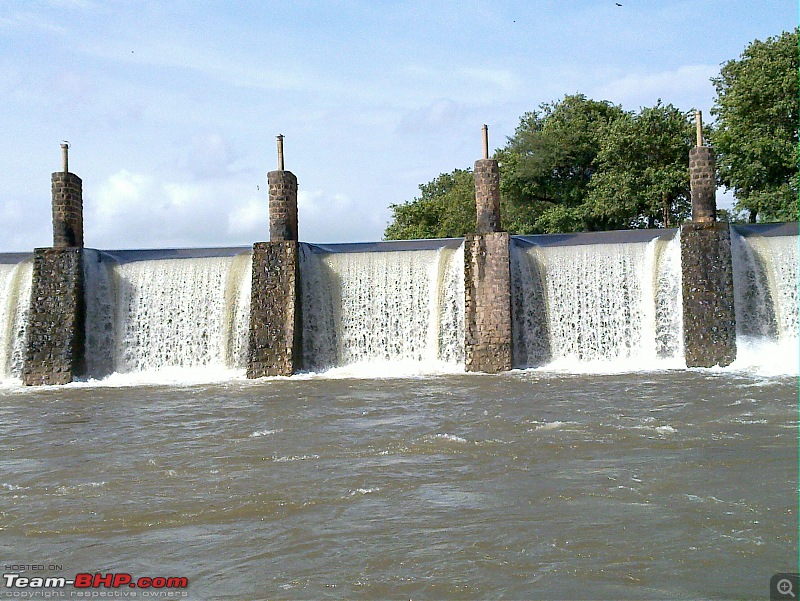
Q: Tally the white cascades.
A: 5